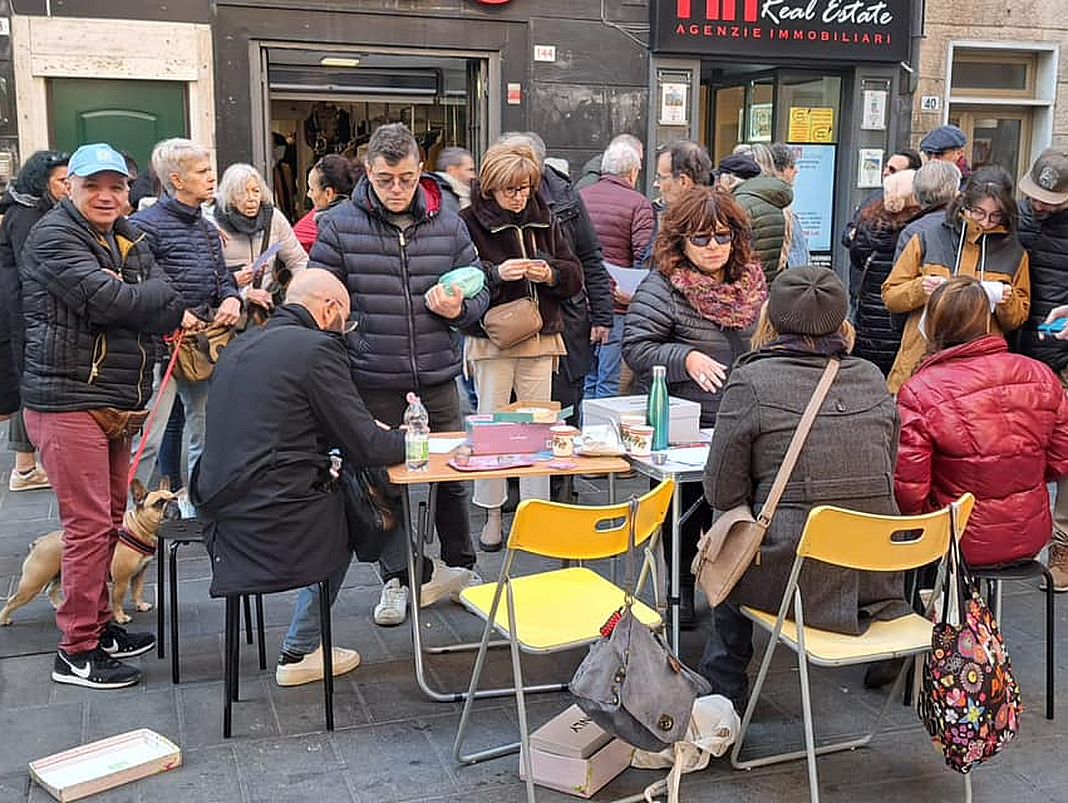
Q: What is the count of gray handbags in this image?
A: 1